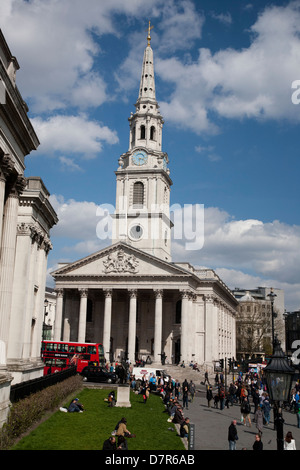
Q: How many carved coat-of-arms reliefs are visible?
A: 1